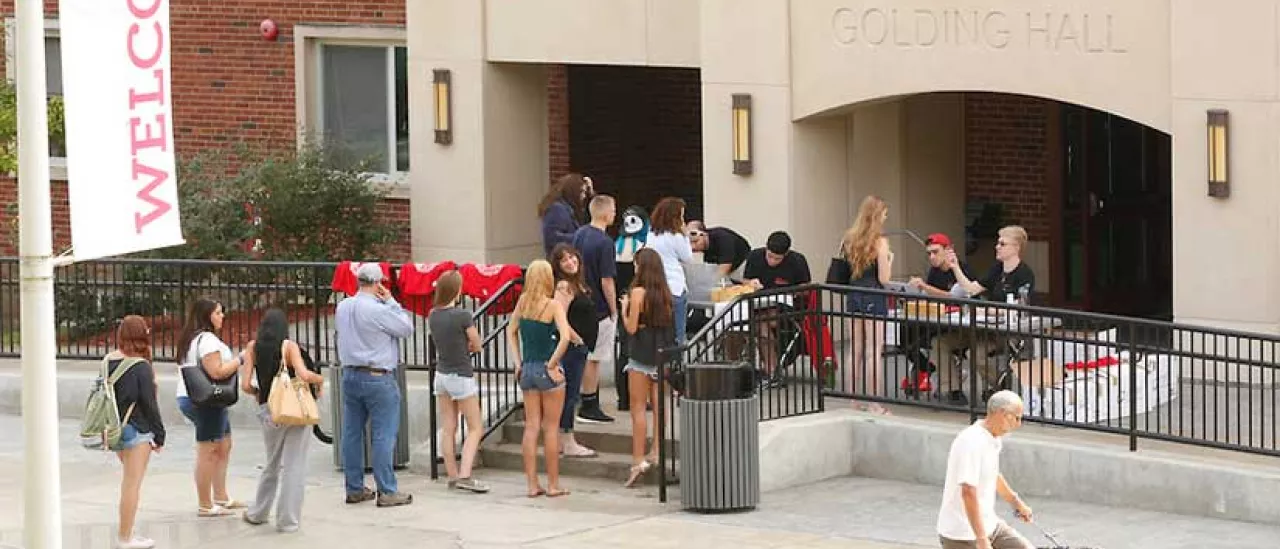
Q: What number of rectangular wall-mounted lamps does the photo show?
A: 3